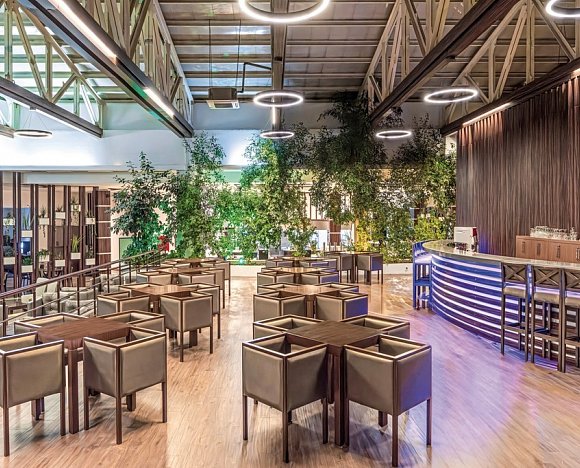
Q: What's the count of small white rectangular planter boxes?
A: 12